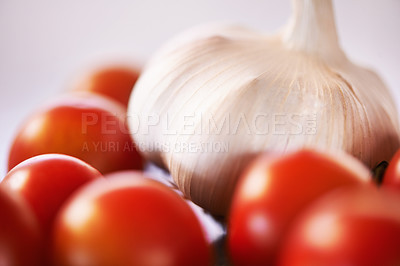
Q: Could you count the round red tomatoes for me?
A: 8